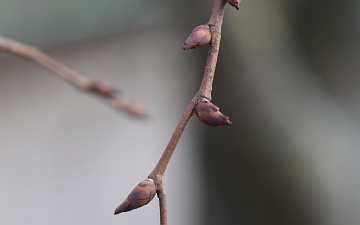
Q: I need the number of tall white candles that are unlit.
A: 0